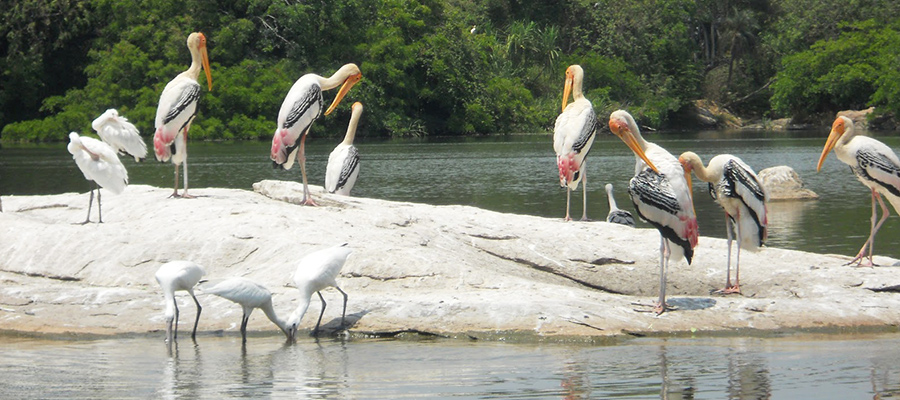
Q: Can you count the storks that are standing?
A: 7